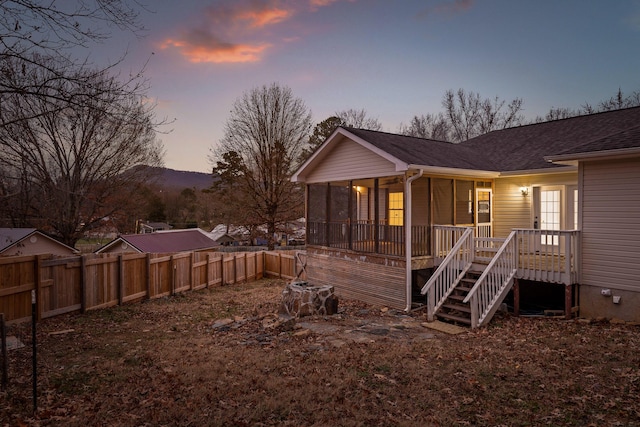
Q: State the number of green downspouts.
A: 0